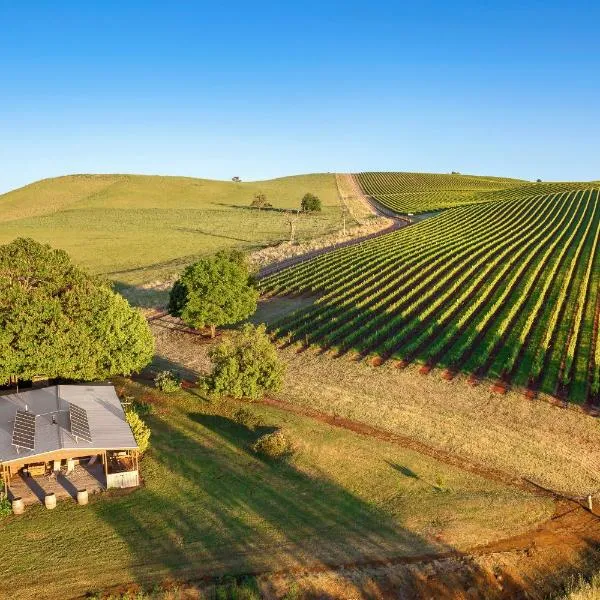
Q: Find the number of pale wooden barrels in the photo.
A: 3